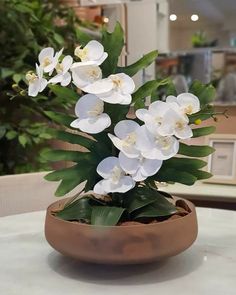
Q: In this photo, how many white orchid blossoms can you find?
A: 14